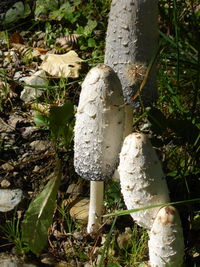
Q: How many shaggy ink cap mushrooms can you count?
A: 4